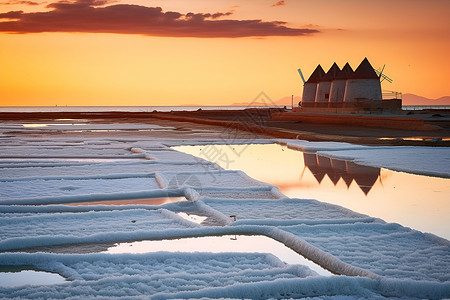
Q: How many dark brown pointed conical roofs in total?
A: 4